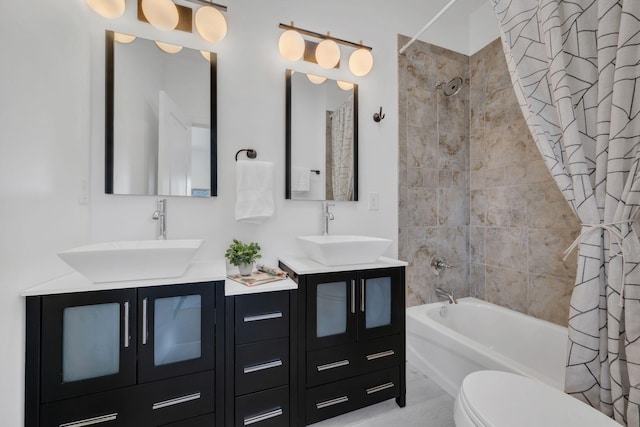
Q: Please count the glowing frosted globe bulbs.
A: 6